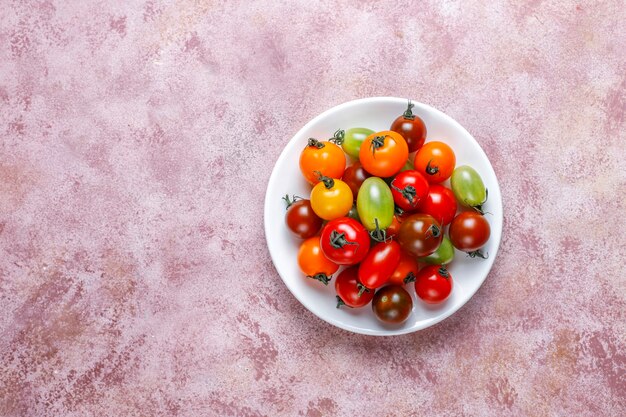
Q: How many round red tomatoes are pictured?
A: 5